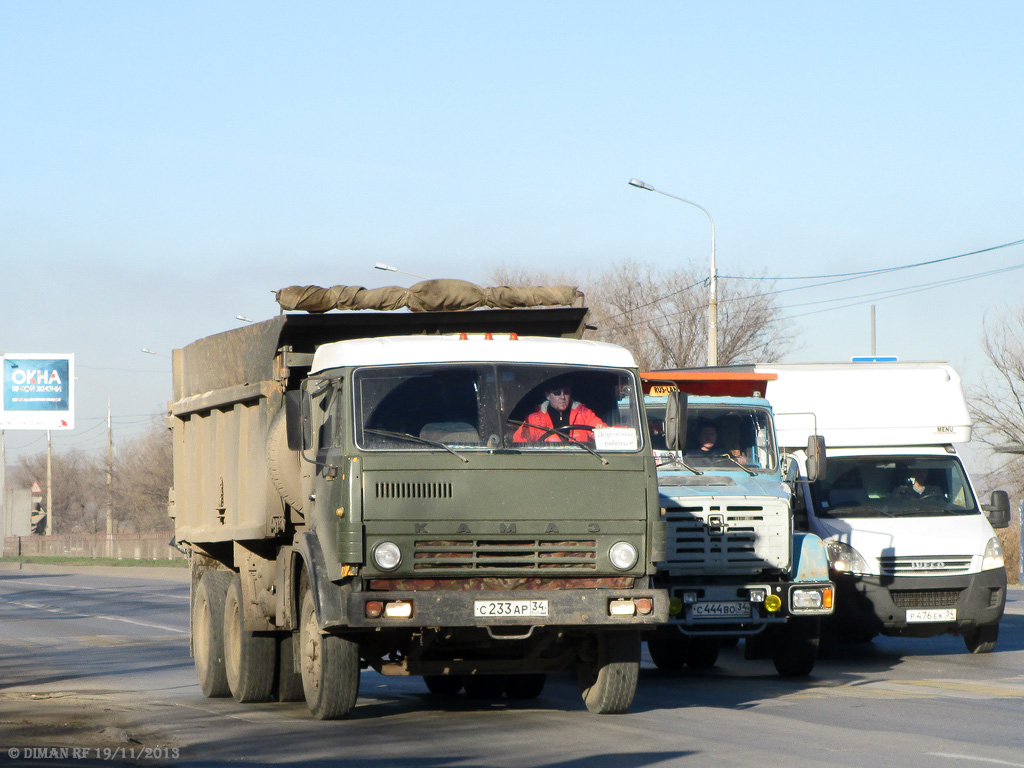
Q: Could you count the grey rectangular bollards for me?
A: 0